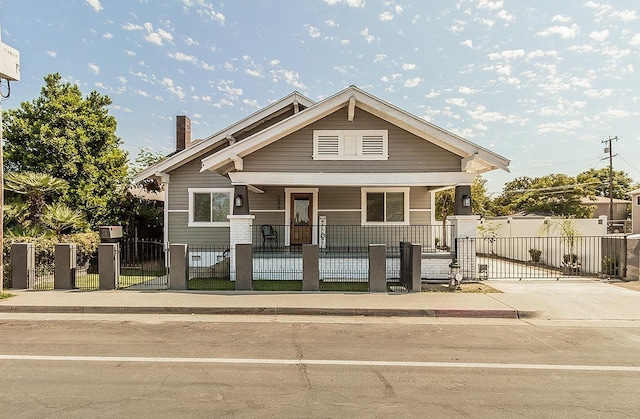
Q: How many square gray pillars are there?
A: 8